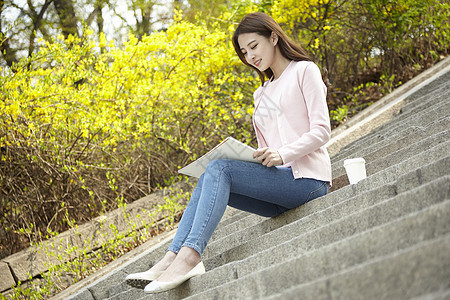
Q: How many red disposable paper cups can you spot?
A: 0